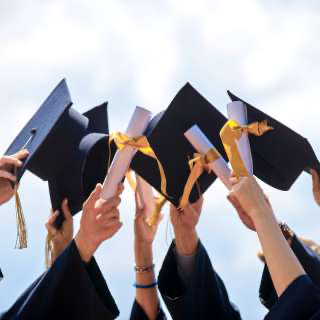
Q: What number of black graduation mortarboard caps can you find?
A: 4